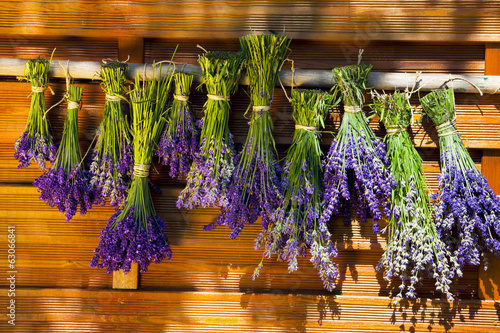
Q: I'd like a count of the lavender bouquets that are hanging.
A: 11